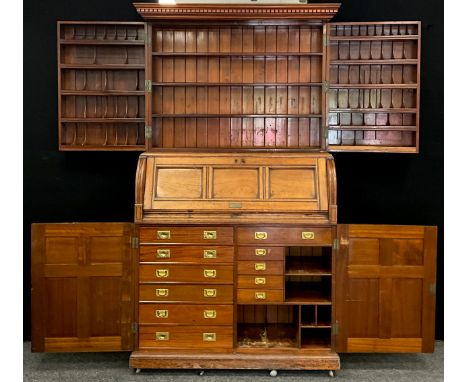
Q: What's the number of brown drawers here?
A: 11